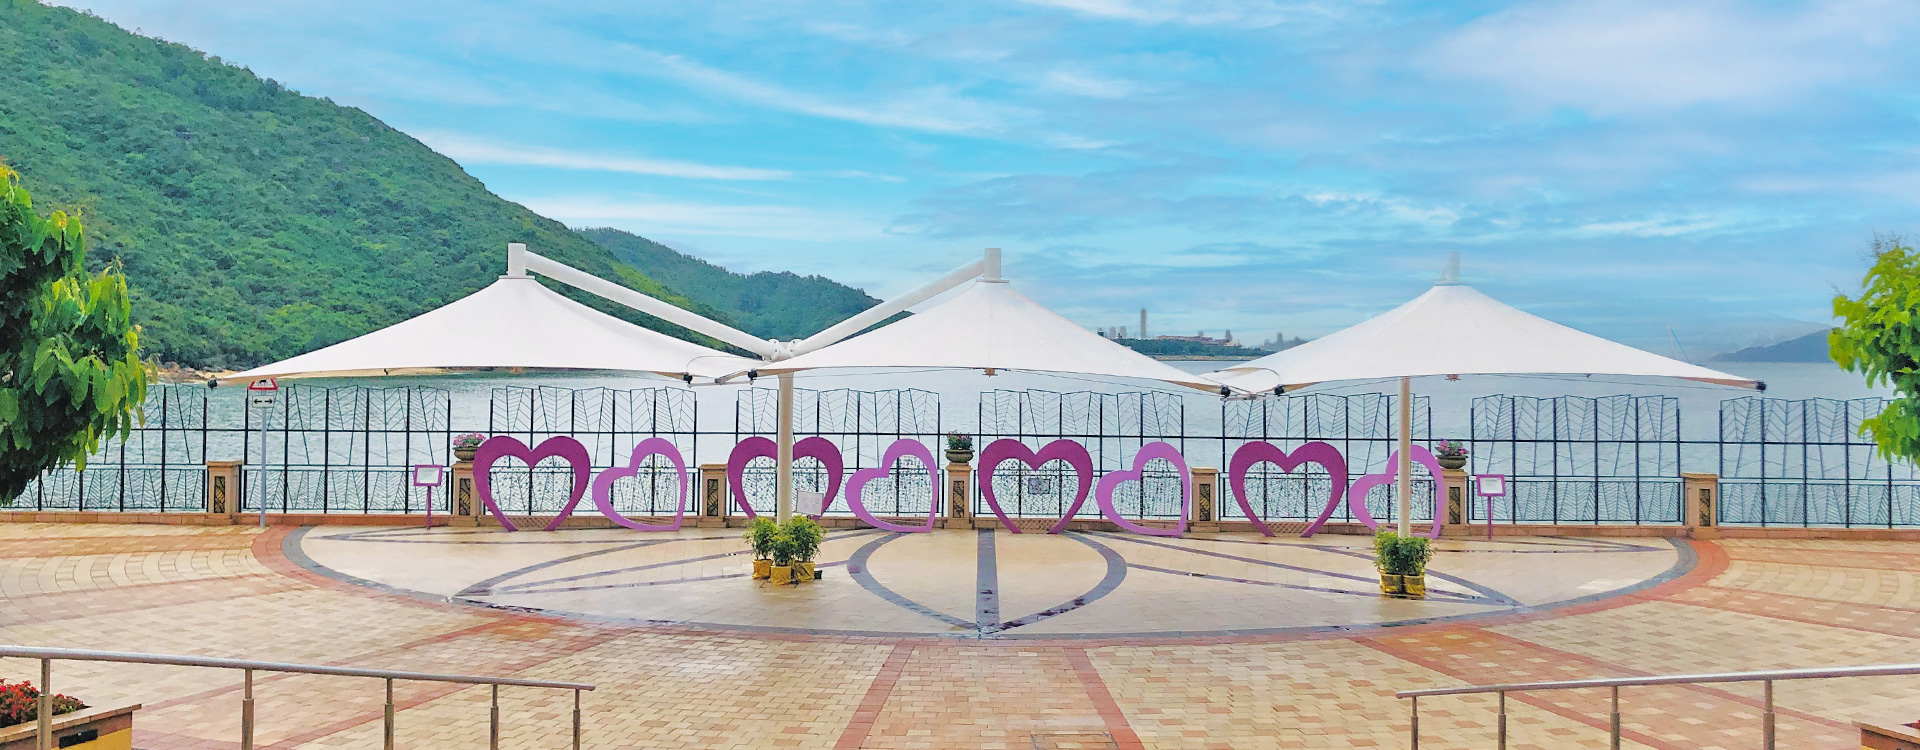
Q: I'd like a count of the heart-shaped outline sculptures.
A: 8